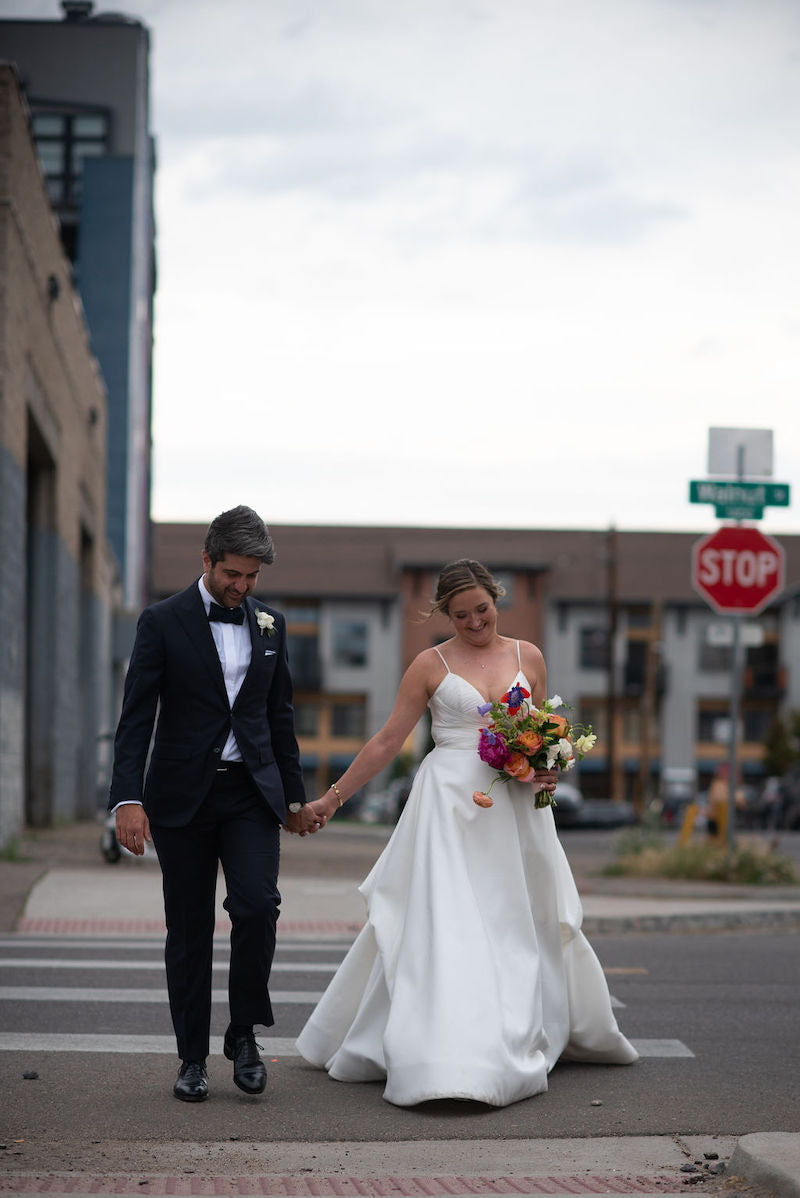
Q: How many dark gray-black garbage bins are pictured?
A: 0